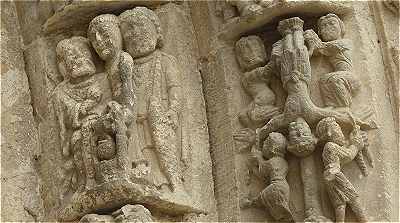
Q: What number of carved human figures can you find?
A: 8